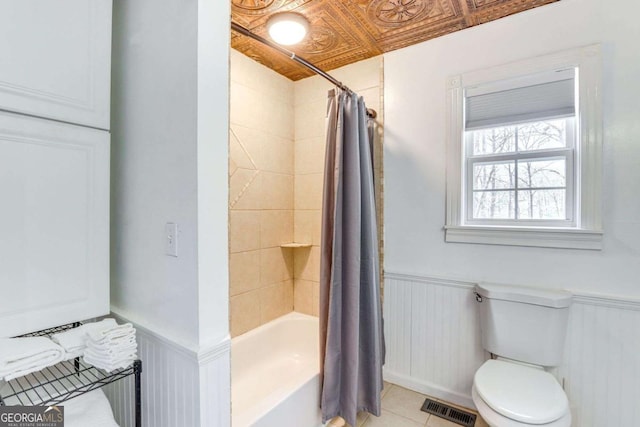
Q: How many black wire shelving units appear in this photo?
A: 1